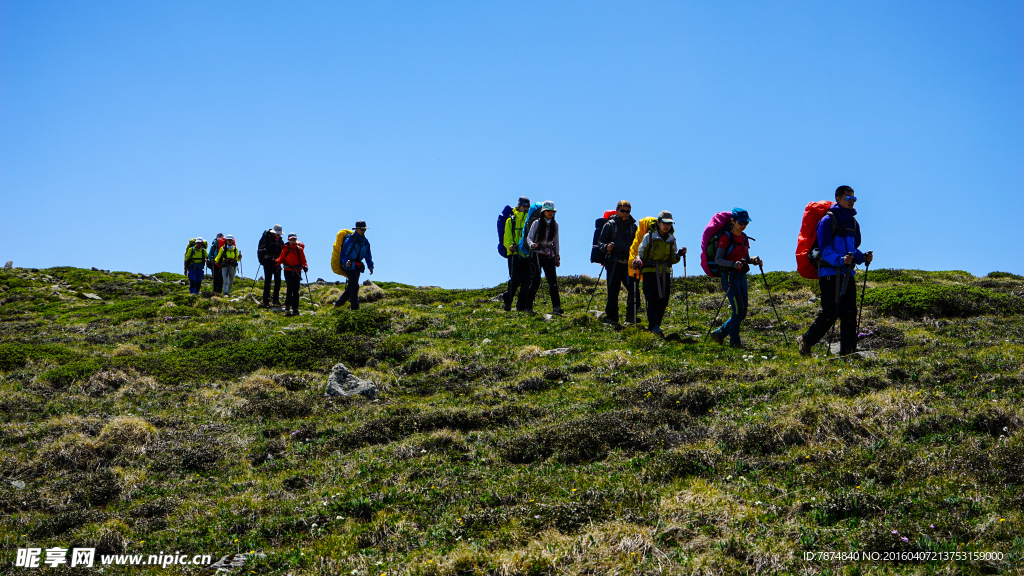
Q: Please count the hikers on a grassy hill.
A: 12